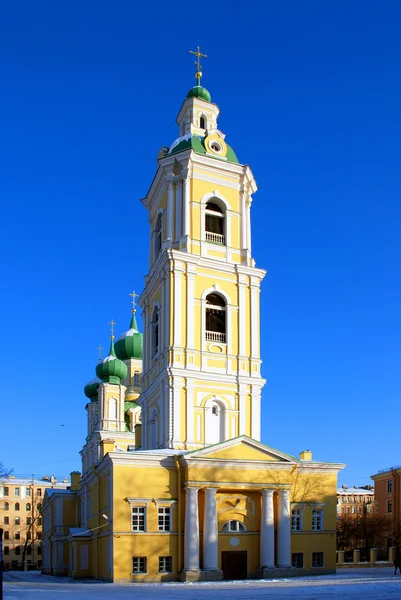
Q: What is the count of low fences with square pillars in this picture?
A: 1